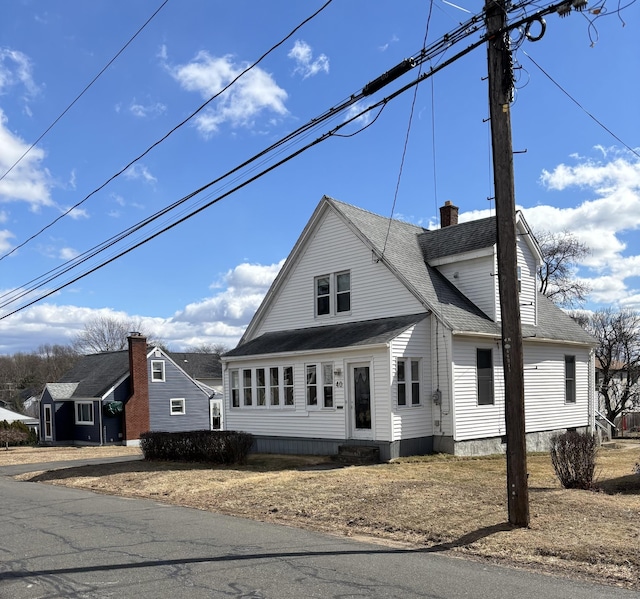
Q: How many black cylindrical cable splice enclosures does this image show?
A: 1